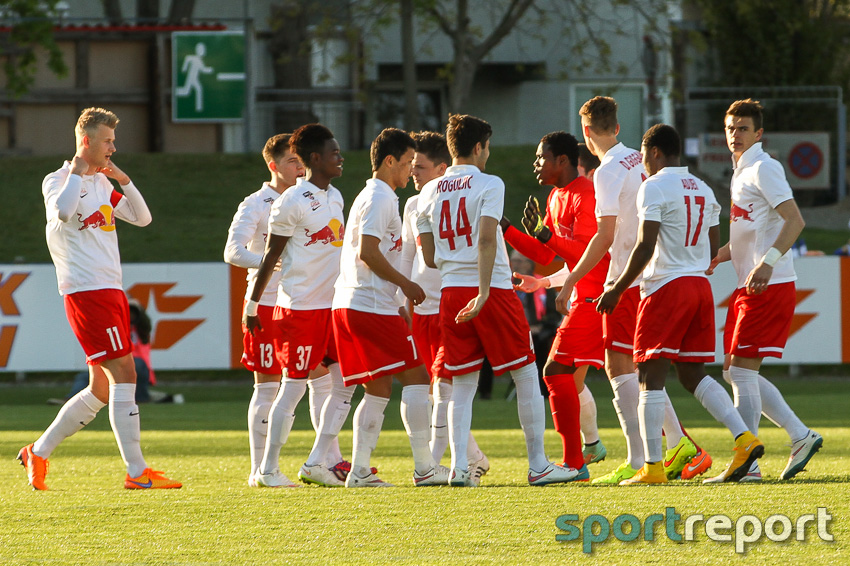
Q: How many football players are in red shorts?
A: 11